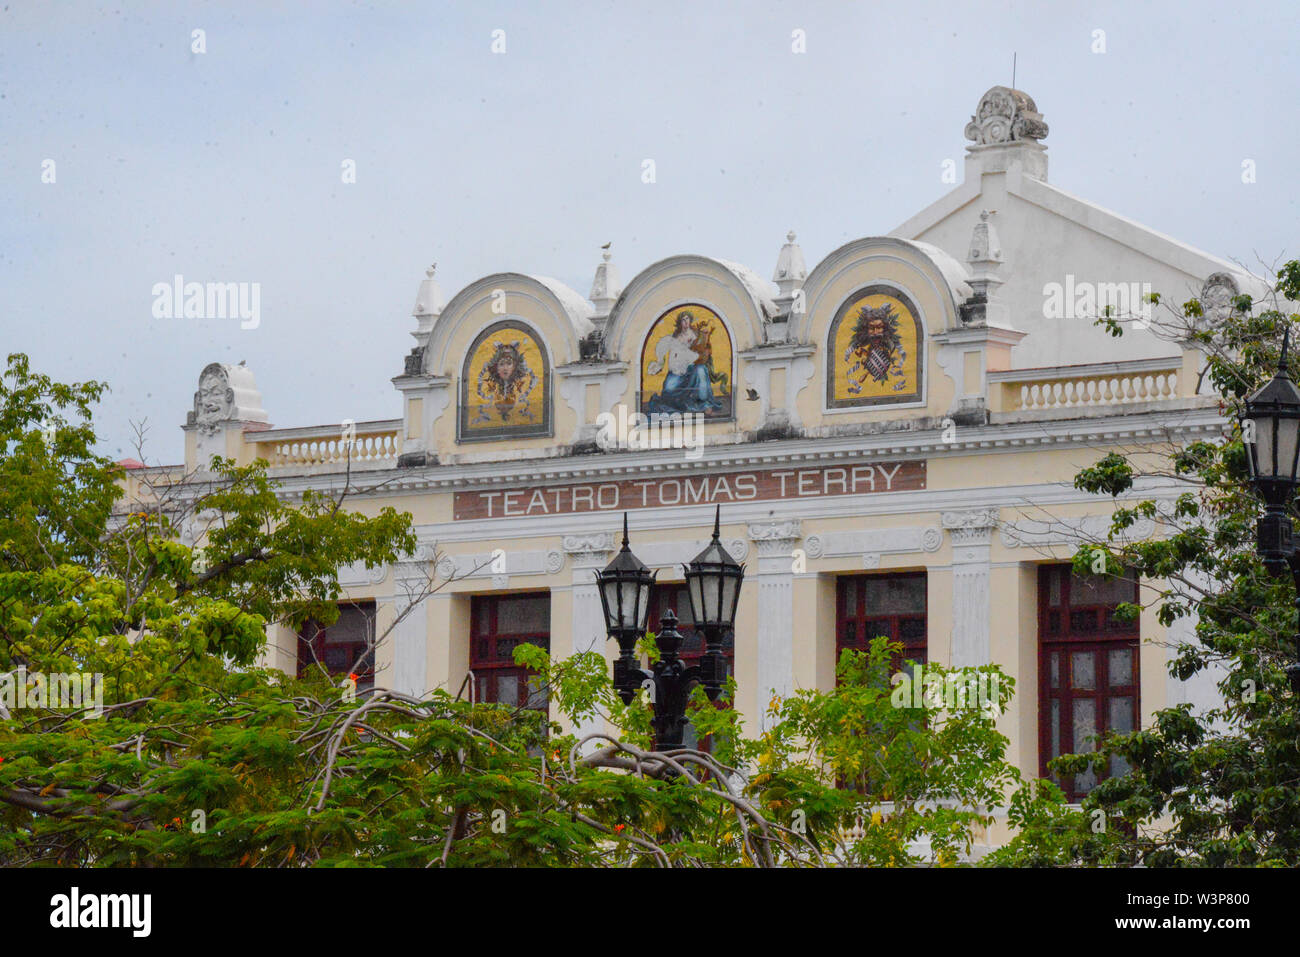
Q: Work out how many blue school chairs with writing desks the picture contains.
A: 0